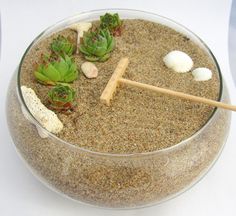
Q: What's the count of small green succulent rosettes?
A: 5